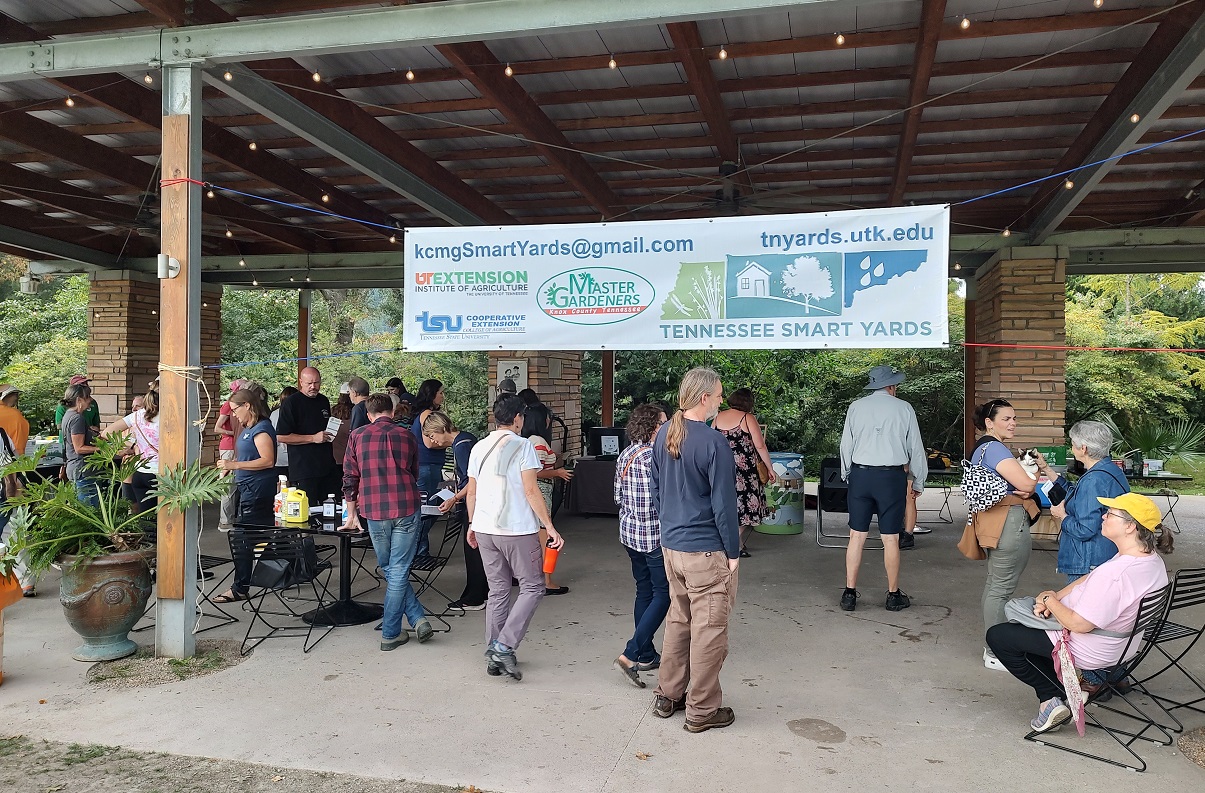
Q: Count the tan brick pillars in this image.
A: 3